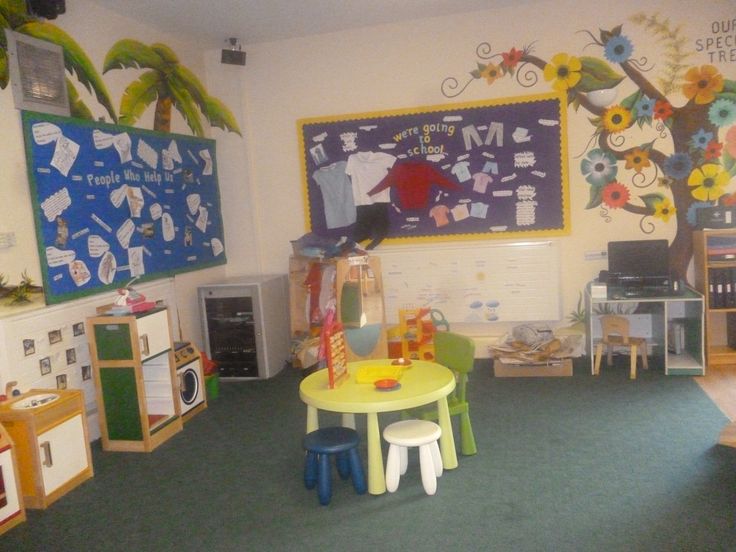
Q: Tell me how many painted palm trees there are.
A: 2